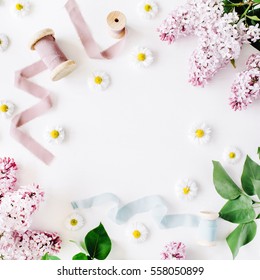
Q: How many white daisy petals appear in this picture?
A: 12